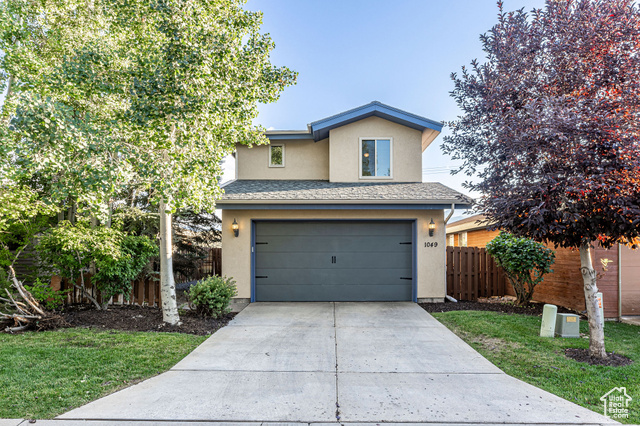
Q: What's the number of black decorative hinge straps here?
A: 4